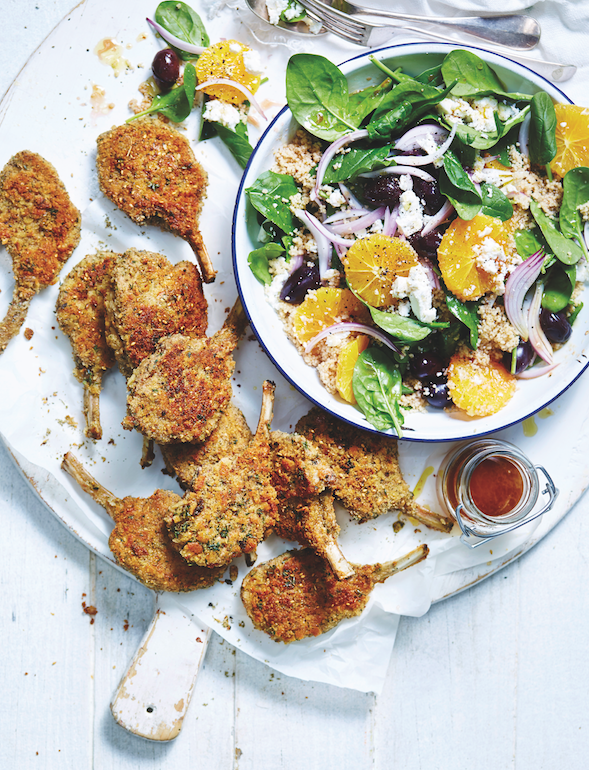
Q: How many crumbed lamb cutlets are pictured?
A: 11